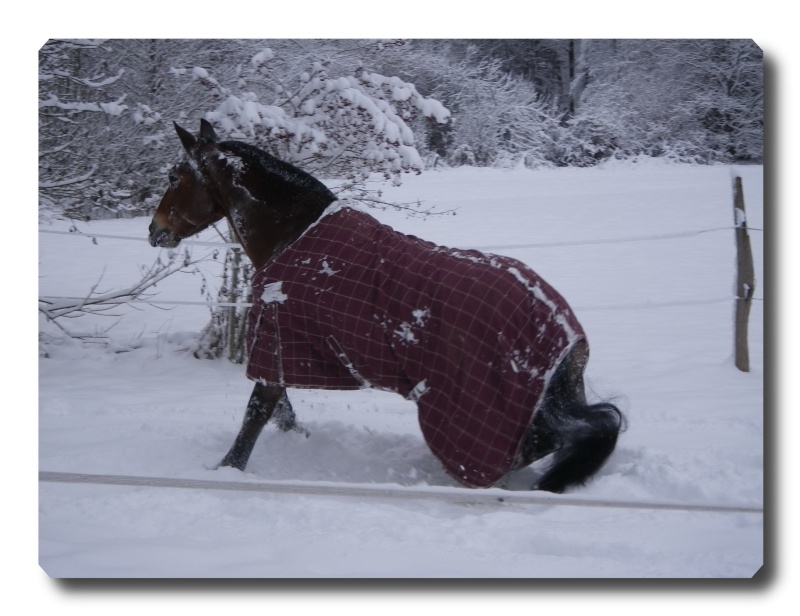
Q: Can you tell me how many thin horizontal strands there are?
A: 3